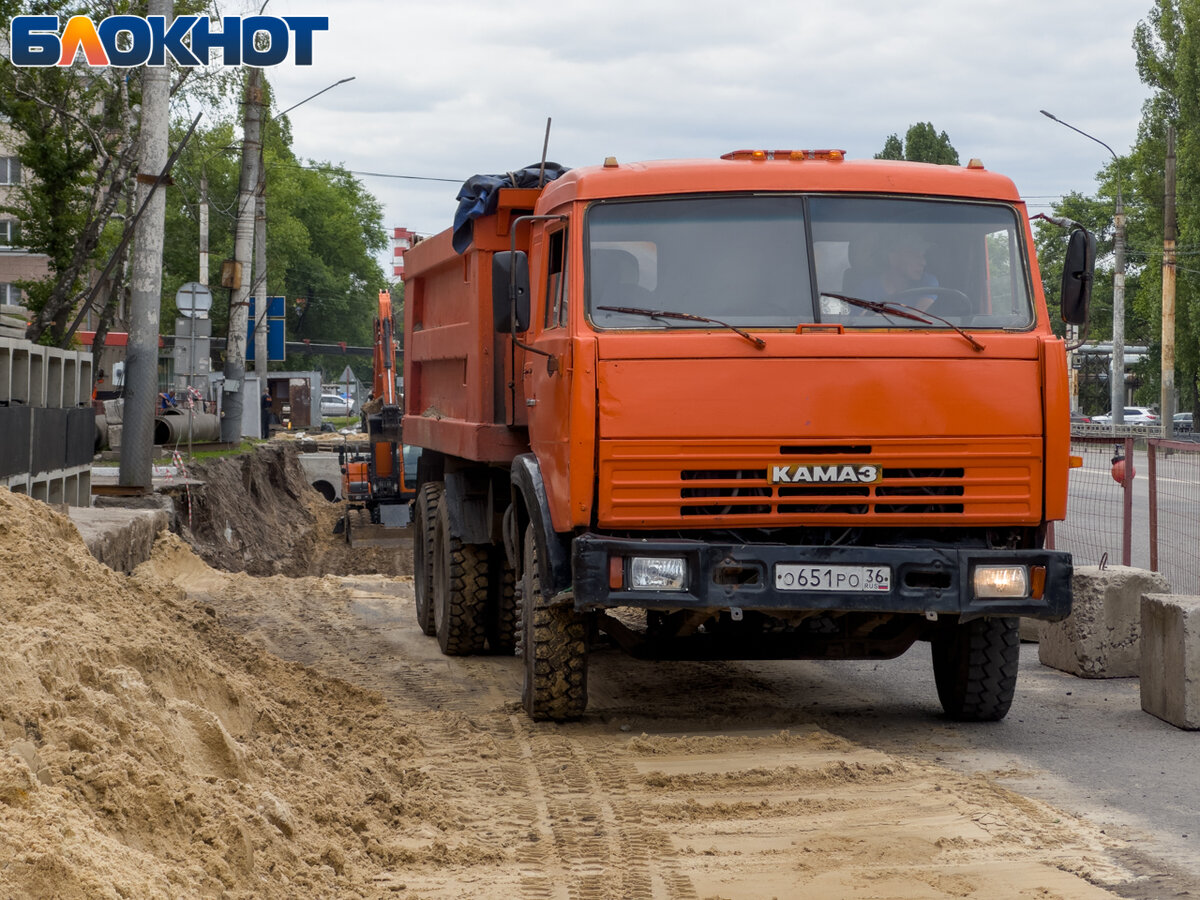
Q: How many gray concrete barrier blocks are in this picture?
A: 2